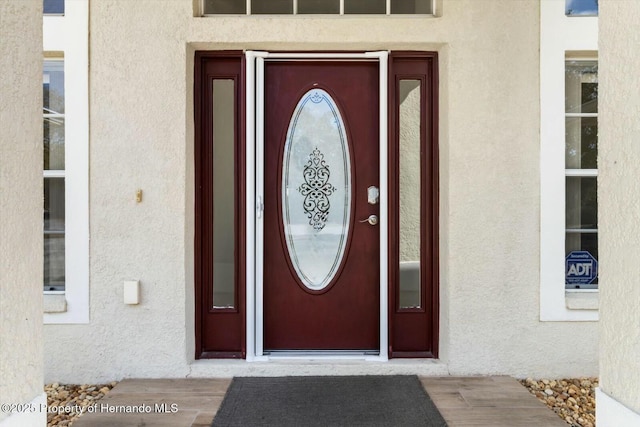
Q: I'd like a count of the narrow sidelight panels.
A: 2